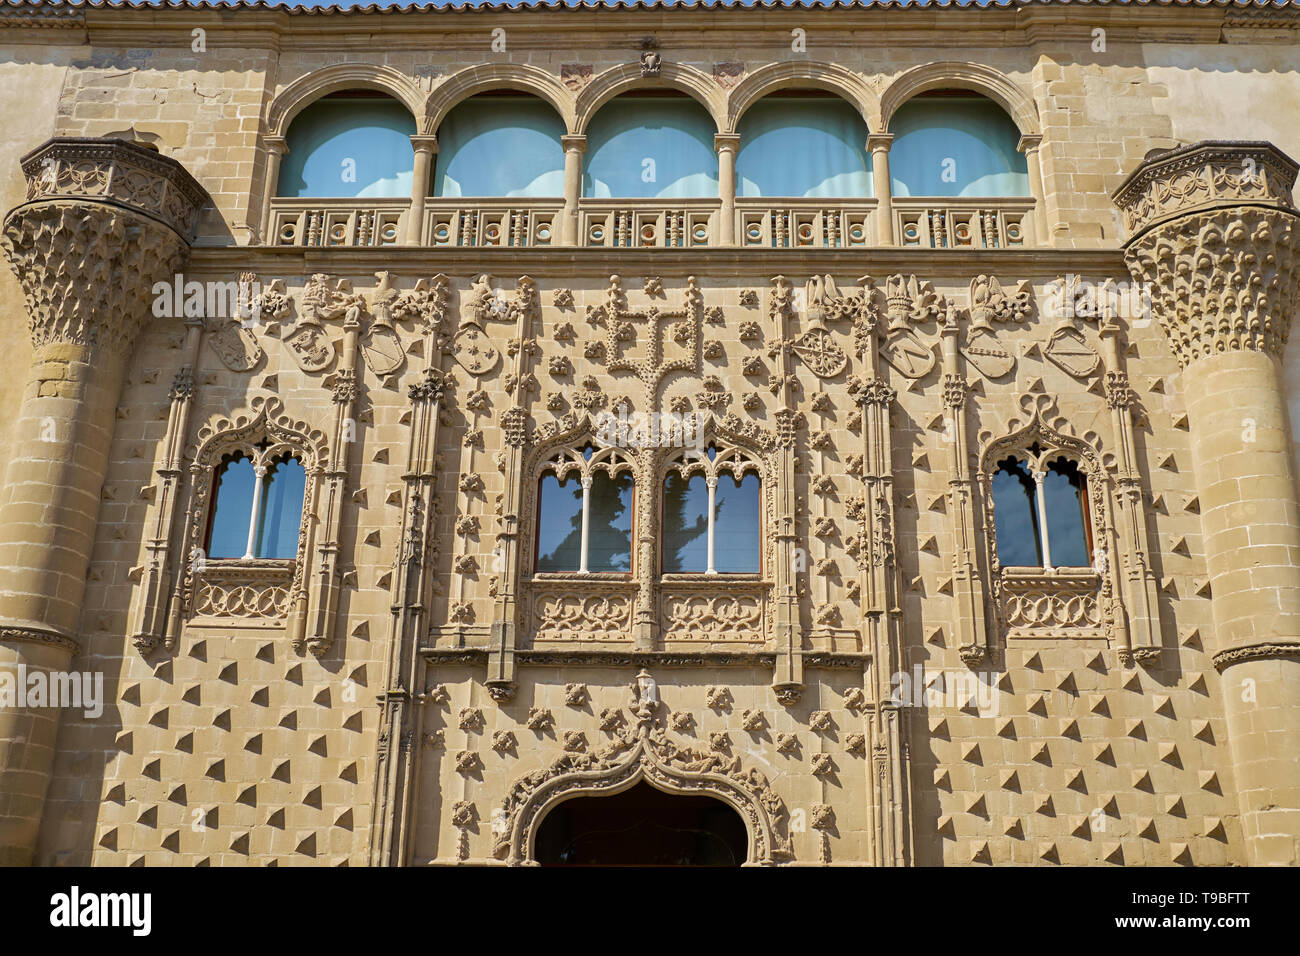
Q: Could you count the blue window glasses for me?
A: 13